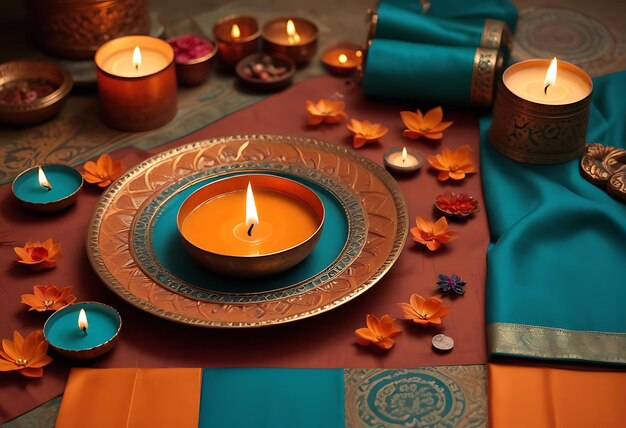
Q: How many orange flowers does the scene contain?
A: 11